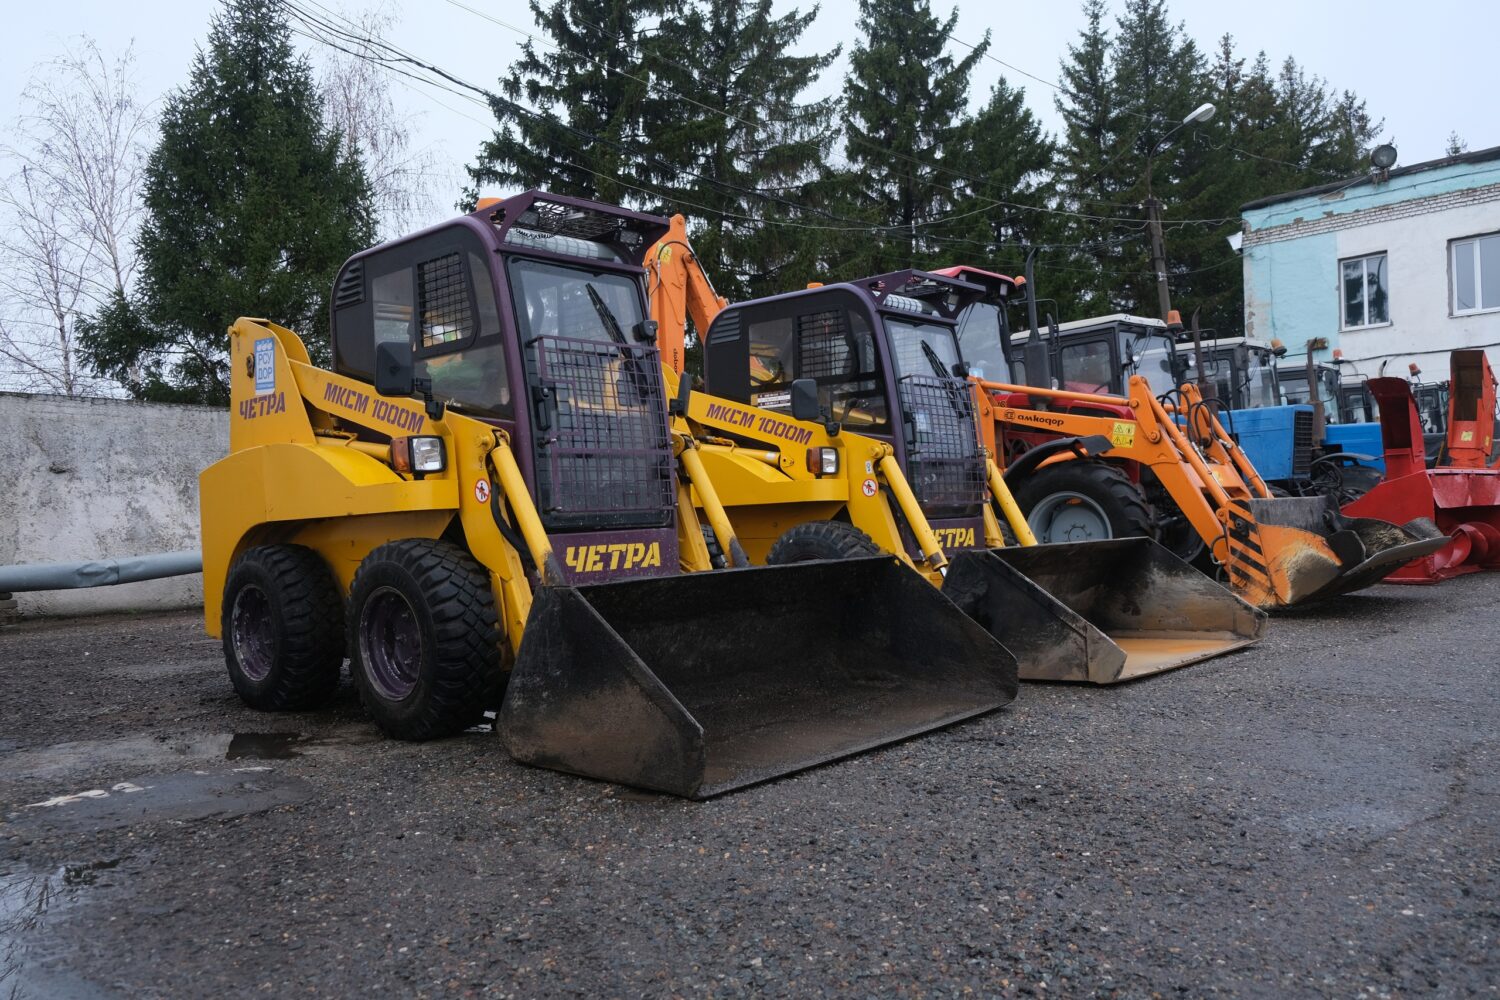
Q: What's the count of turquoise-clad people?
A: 0